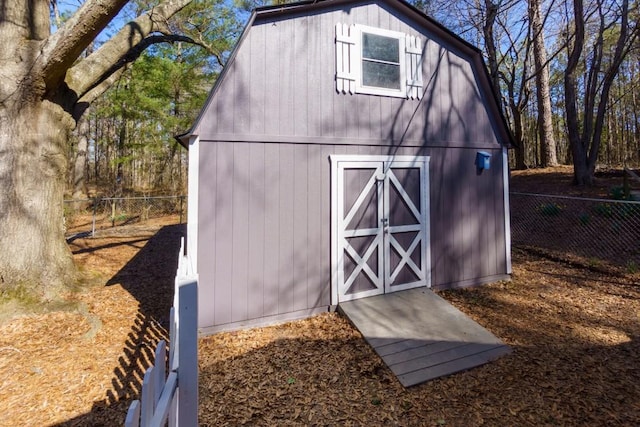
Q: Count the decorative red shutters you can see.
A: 0